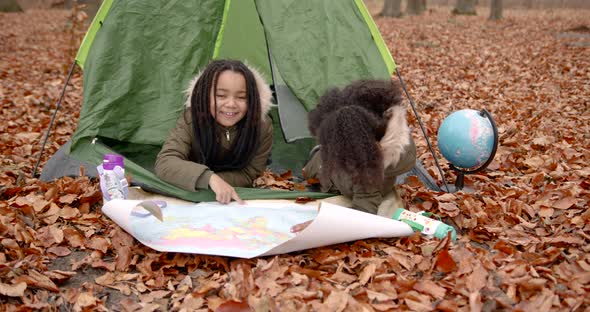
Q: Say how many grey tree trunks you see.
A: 4